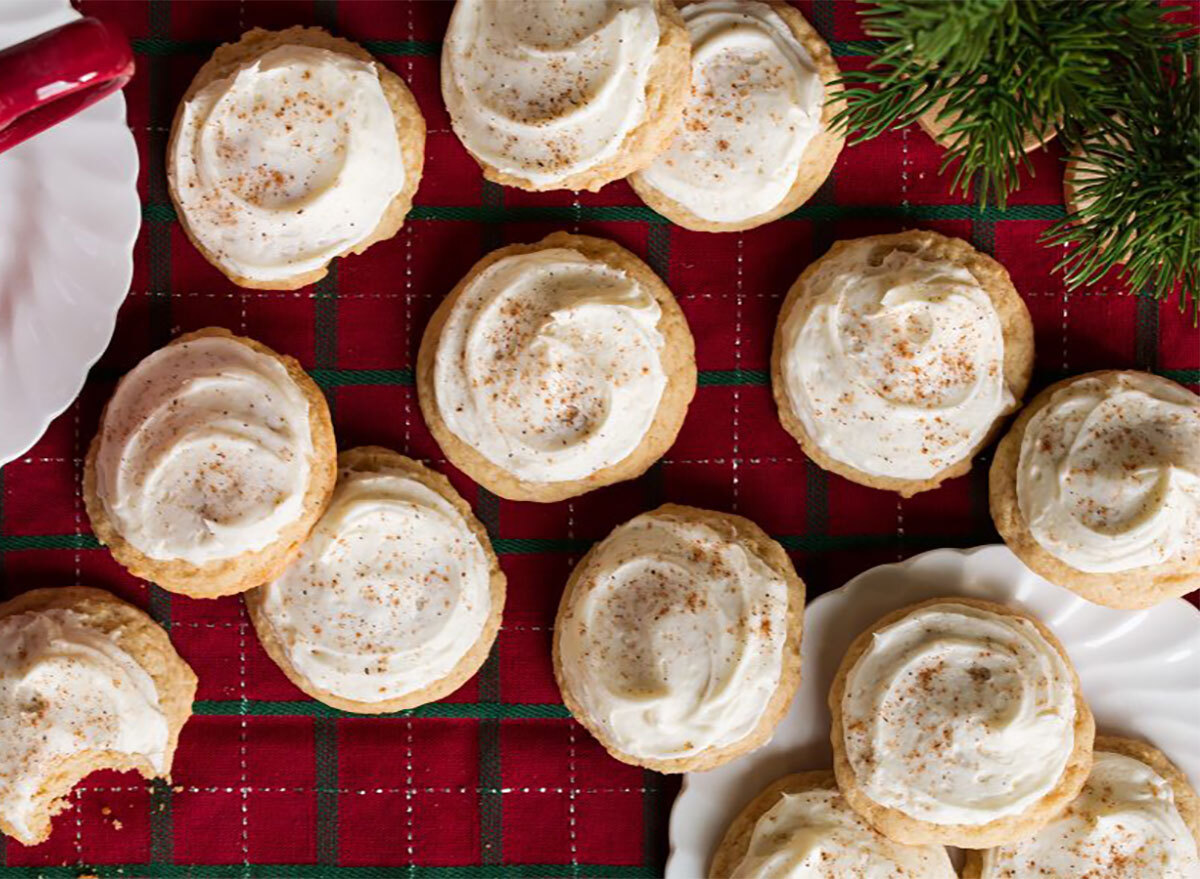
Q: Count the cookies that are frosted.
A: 13